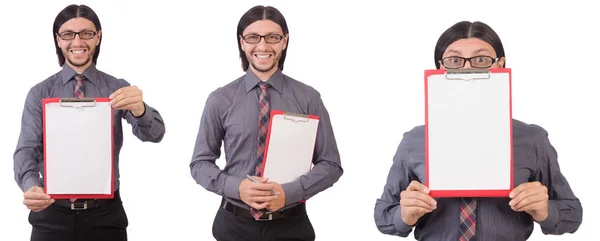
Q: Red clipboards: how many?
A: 3